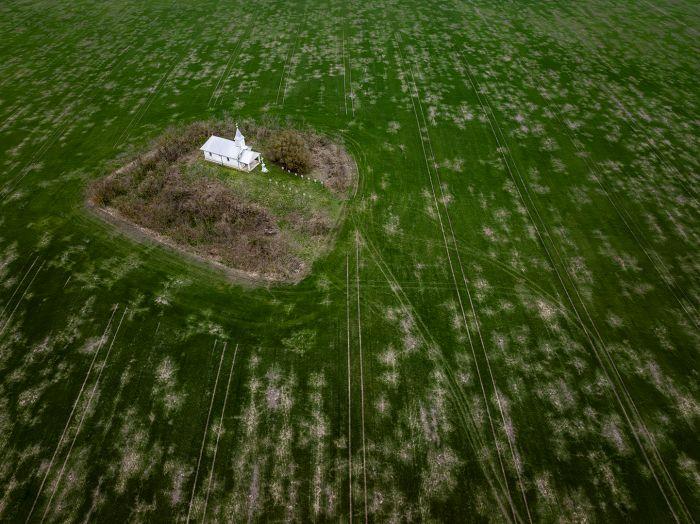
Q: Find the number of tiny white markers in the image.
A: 14